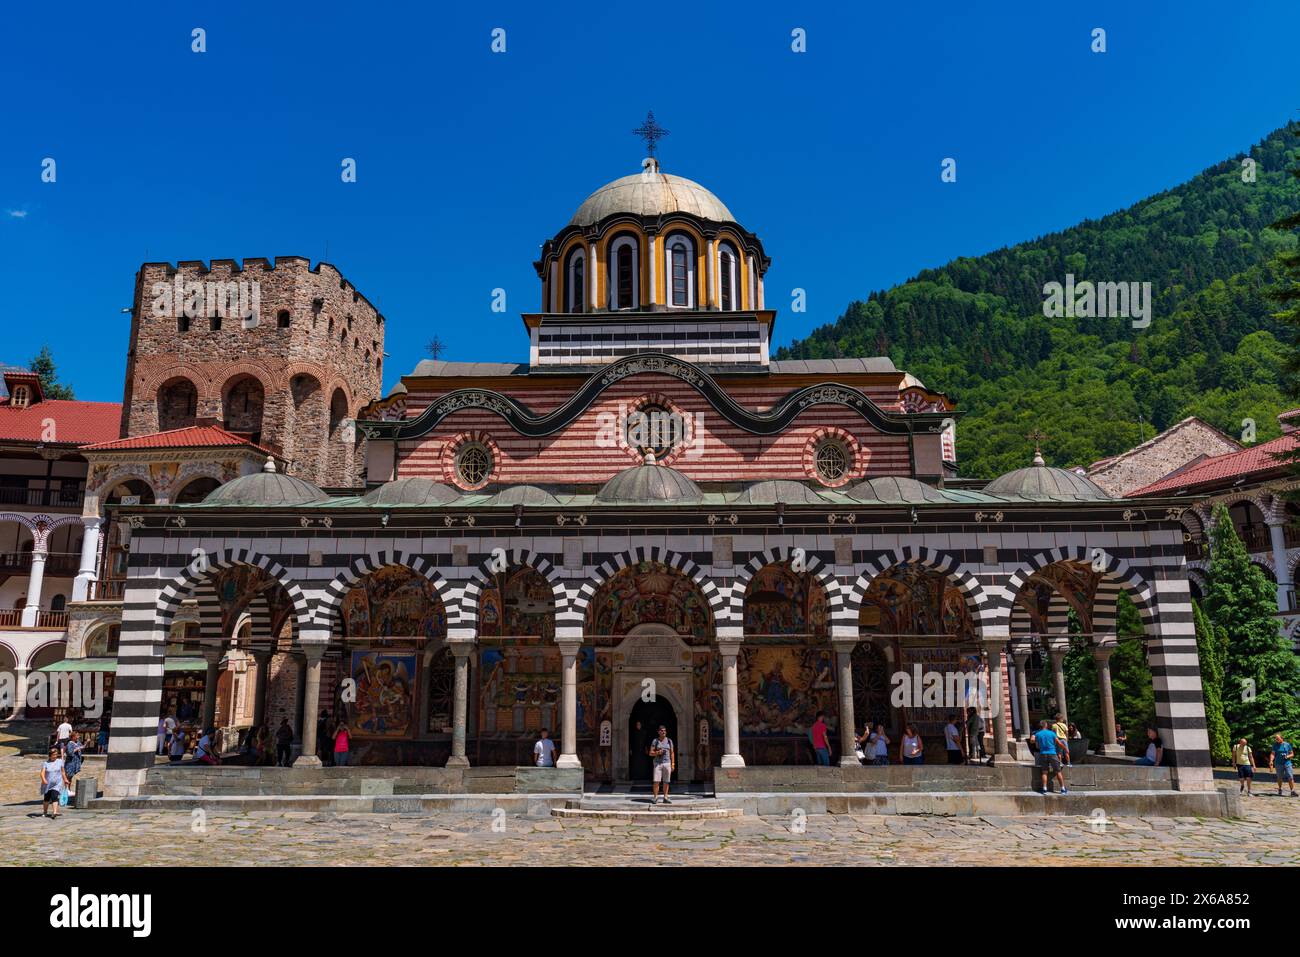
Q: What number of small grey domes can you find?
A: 7